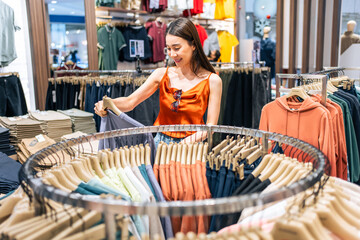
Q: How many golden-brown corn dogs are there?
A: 0